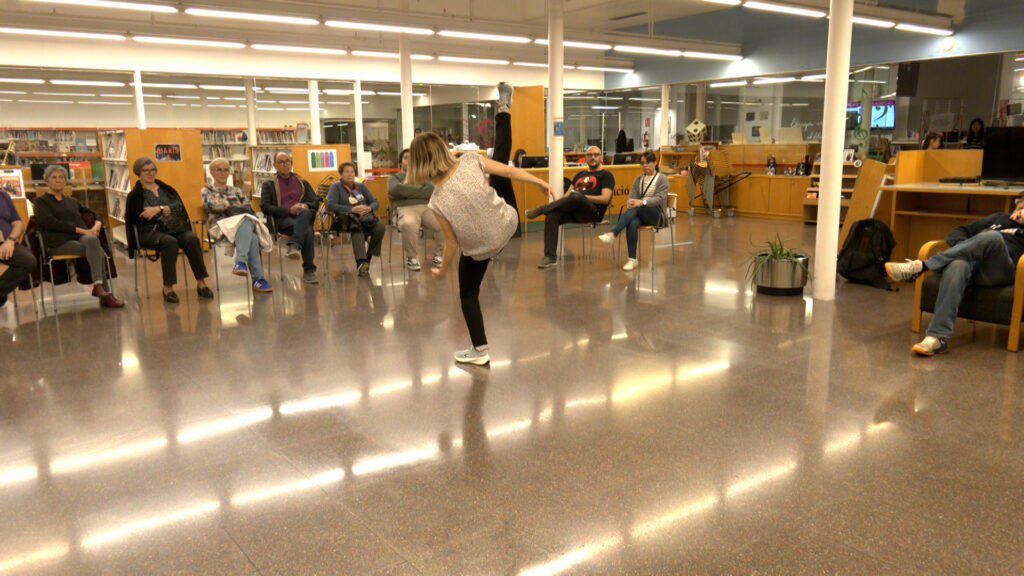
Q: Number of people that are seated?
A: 10